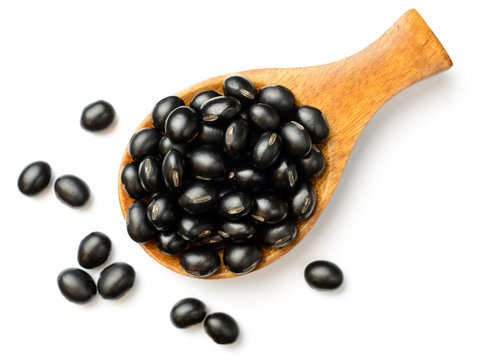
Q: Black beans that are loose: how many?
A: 9